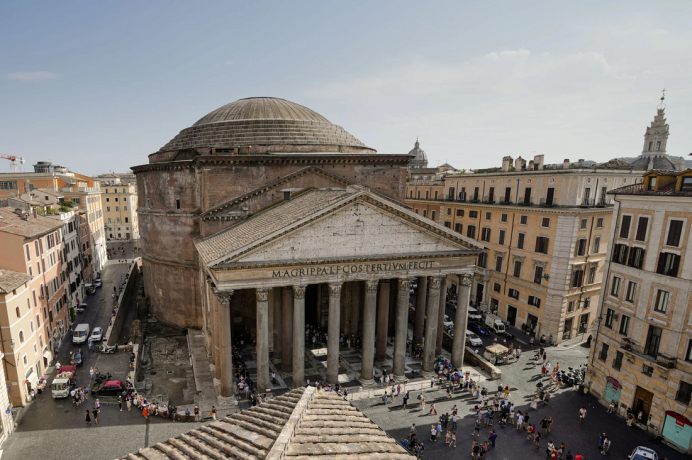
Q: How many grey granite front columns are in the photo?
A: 8